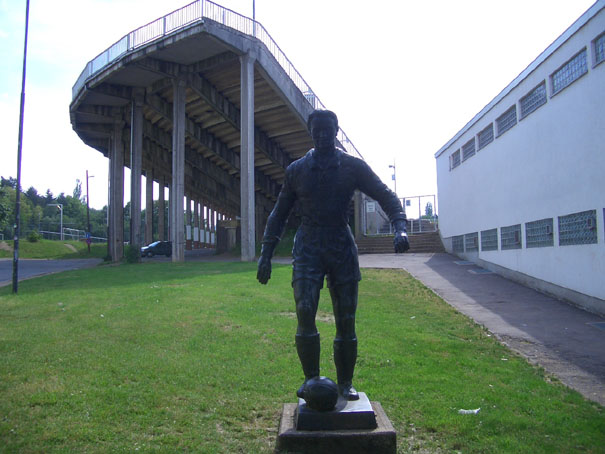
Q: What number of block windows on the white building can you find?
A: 13